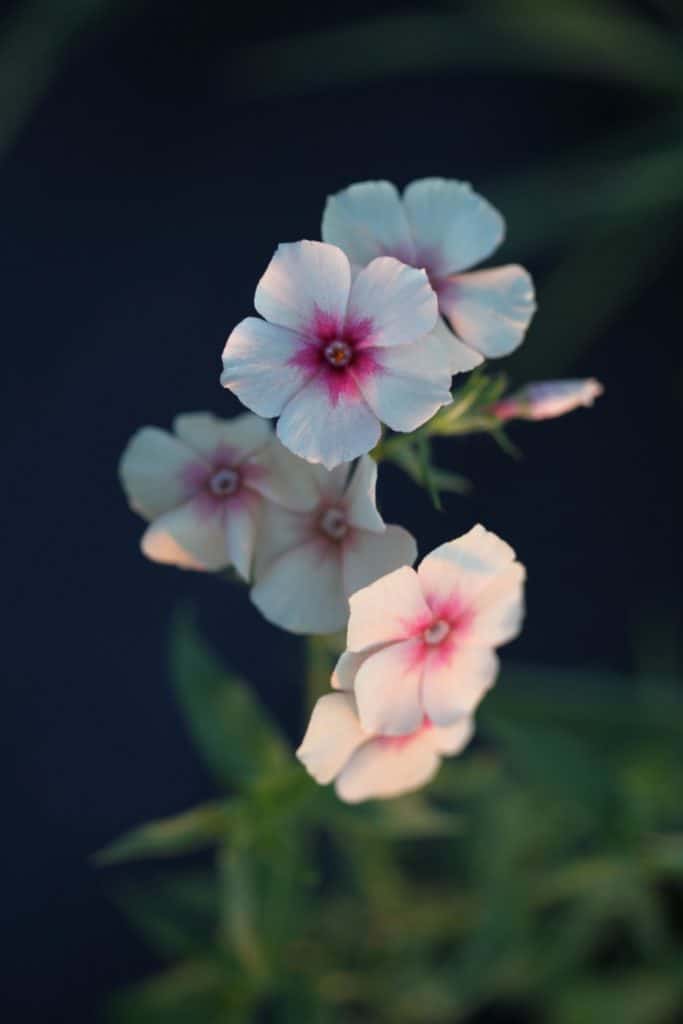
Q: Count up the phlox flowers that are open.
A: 6